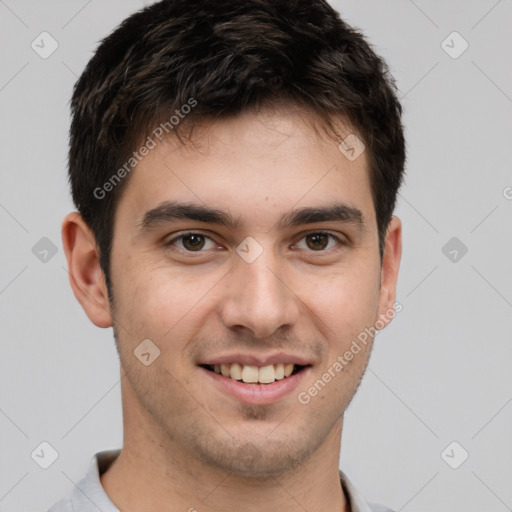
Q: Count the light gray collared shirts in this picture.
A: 1